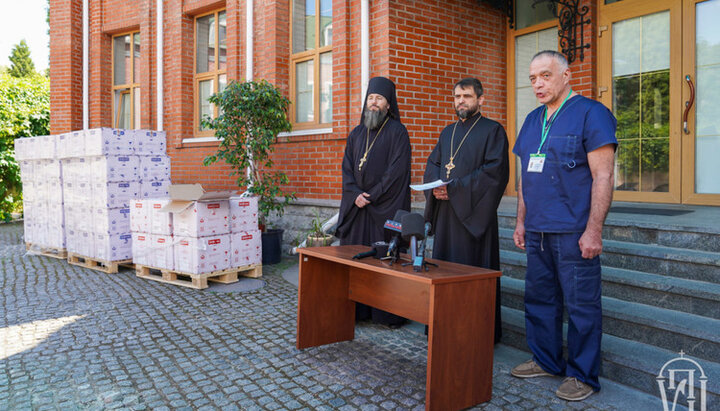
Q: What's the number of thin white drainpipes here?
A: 4